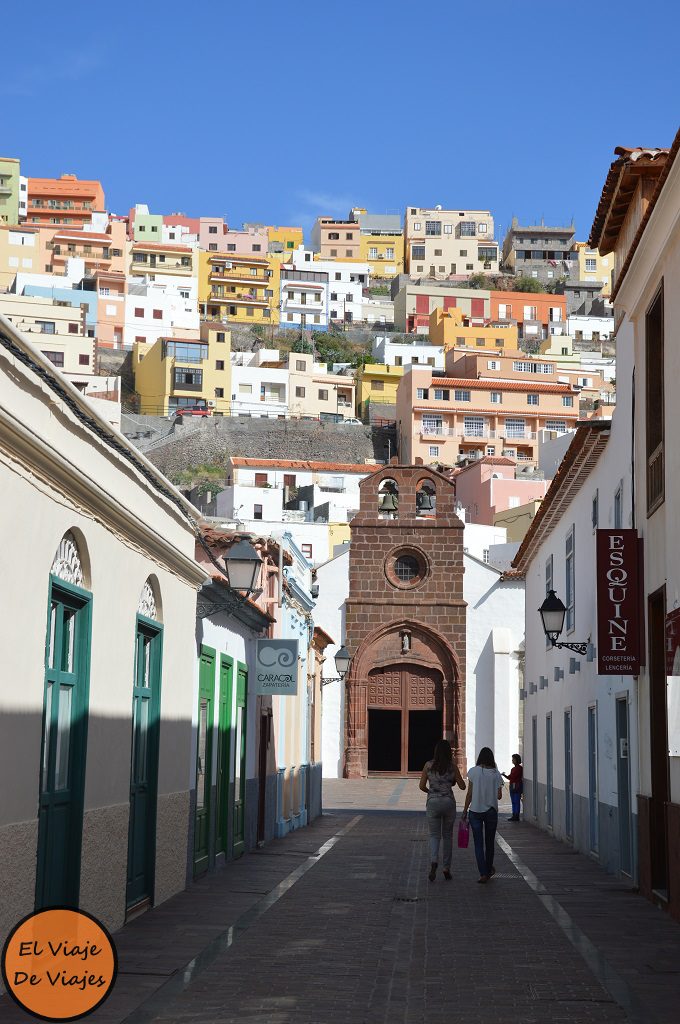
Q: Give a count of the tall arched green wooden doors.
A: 2